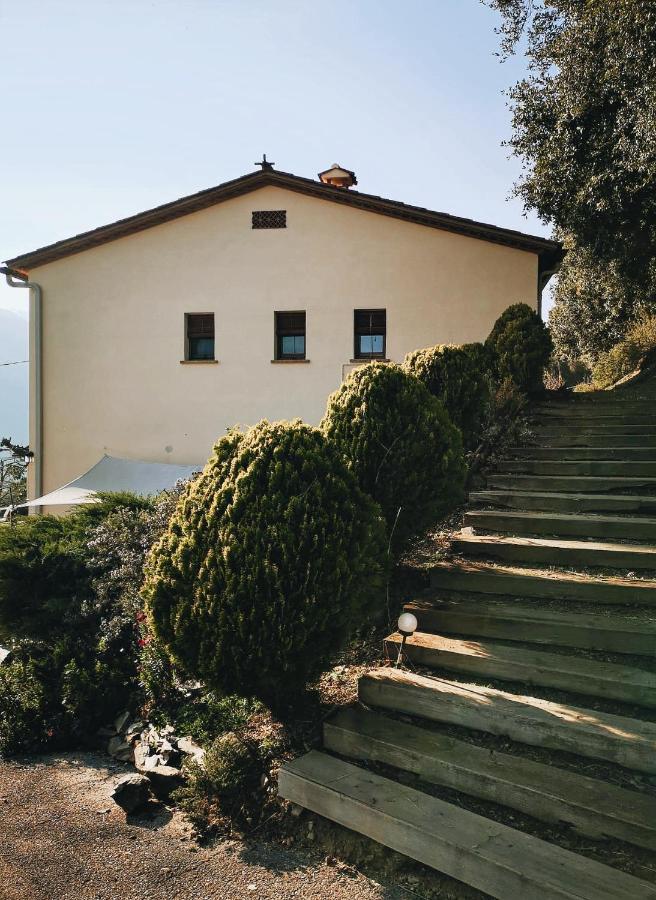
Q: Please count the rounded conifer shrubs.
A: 4